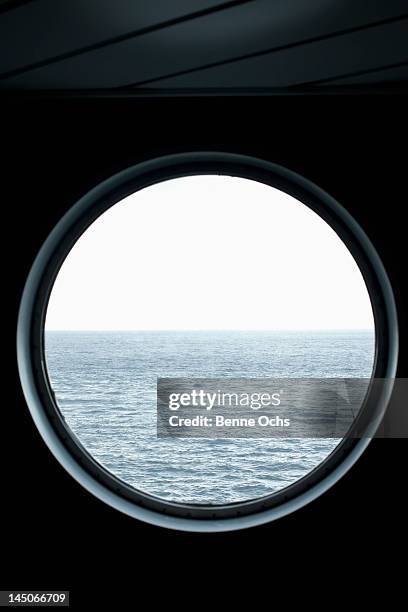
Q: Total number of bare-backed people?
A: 0